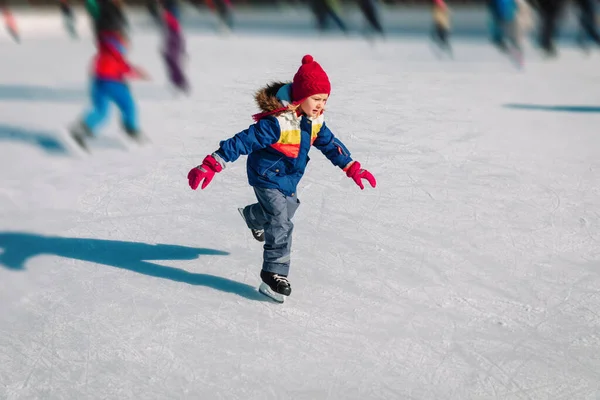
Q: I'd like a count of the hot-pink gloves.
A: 2